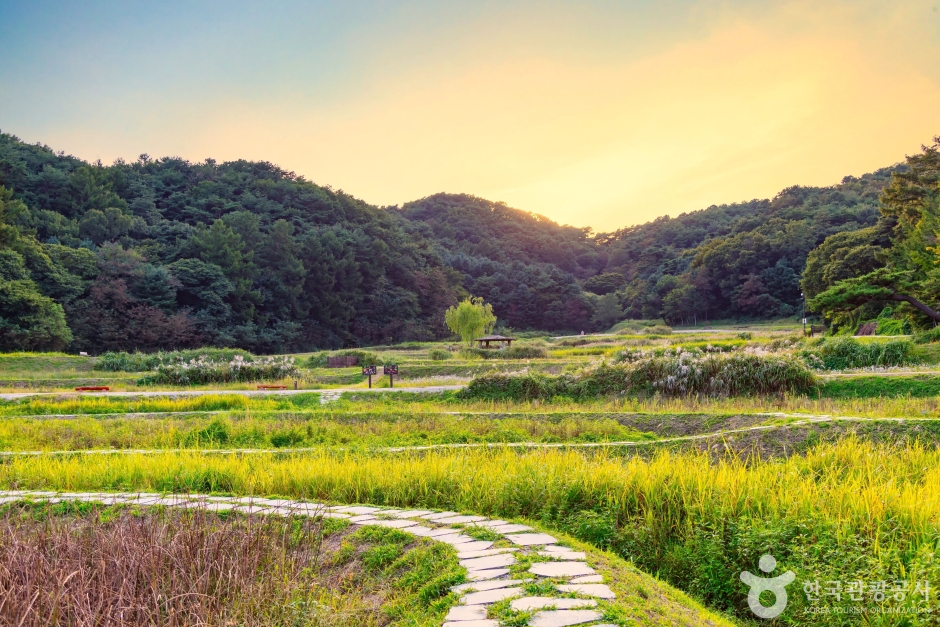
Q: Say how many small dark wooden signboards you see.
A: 2